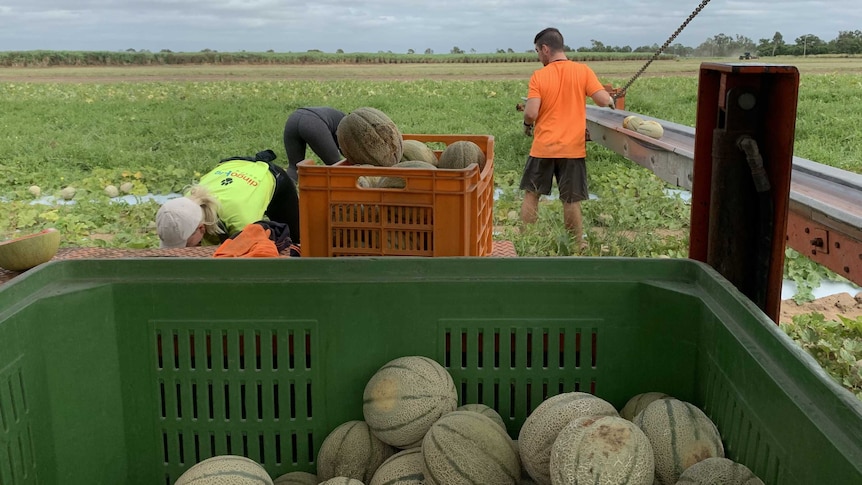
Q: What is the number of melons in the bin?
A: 13